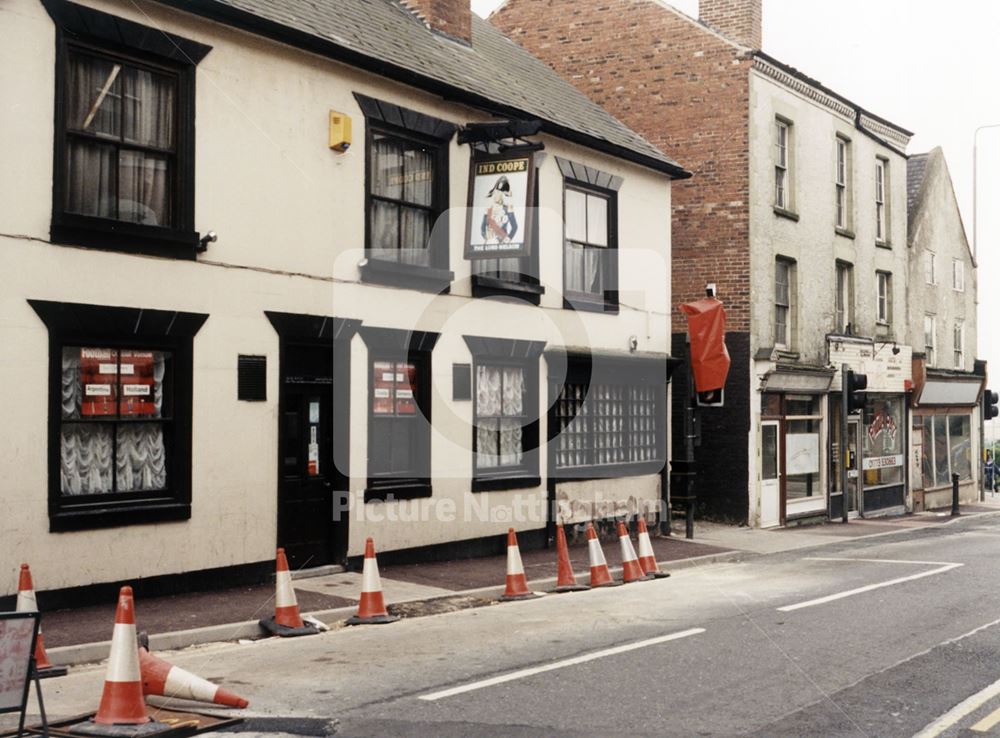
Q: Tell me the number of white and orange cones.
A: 9